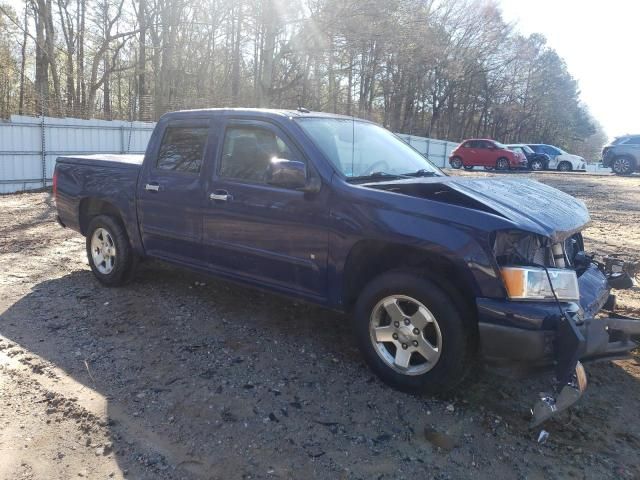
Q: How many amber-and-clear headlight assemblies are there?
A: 1